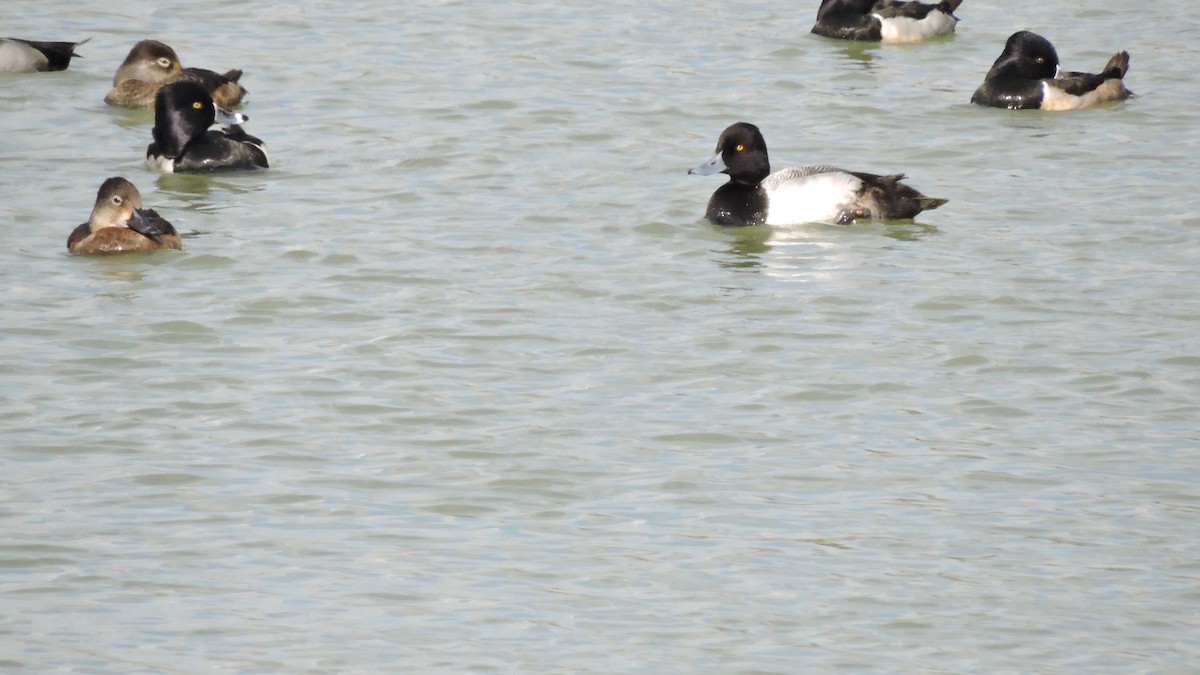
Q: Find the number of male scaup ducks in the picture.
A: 1